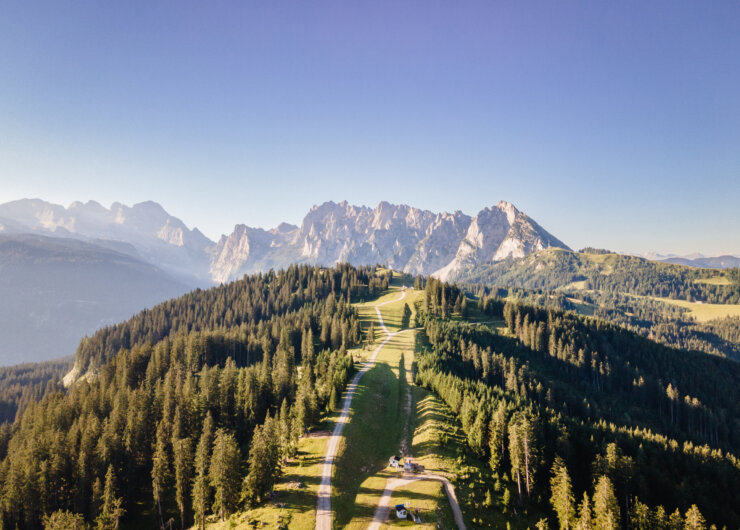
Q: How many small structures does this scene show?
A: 3